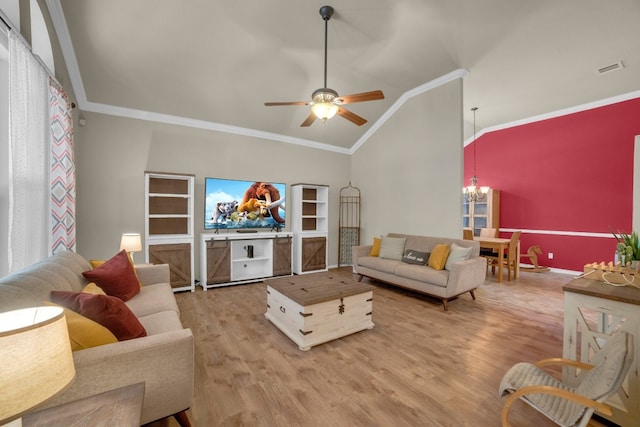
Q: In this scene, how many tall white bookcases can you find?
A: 2